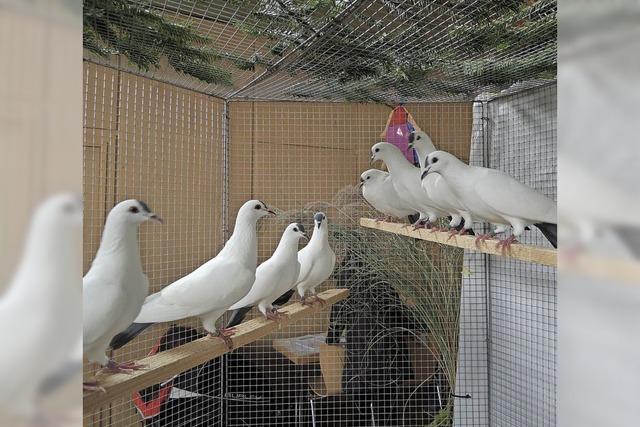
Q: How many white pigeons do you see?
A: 8